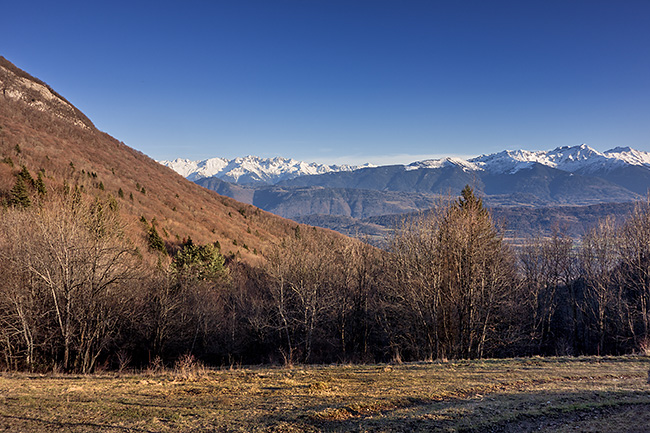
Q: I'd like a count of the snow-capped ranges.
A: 2